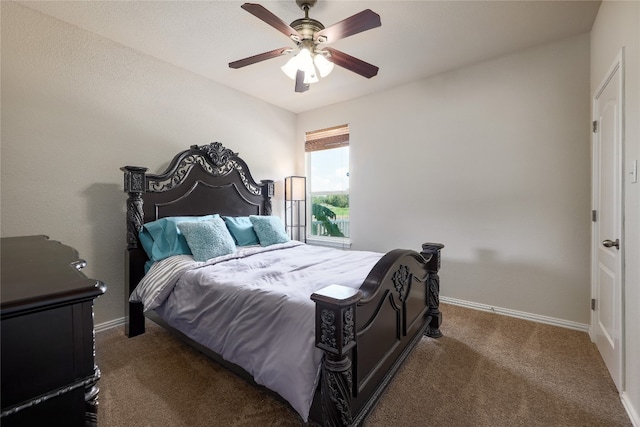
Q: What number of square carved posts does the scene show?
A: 4